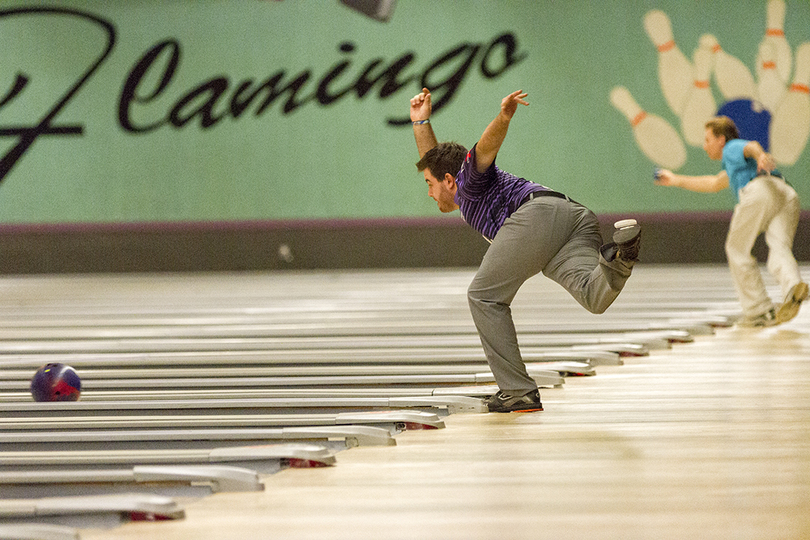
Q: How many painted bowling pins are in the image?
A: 7